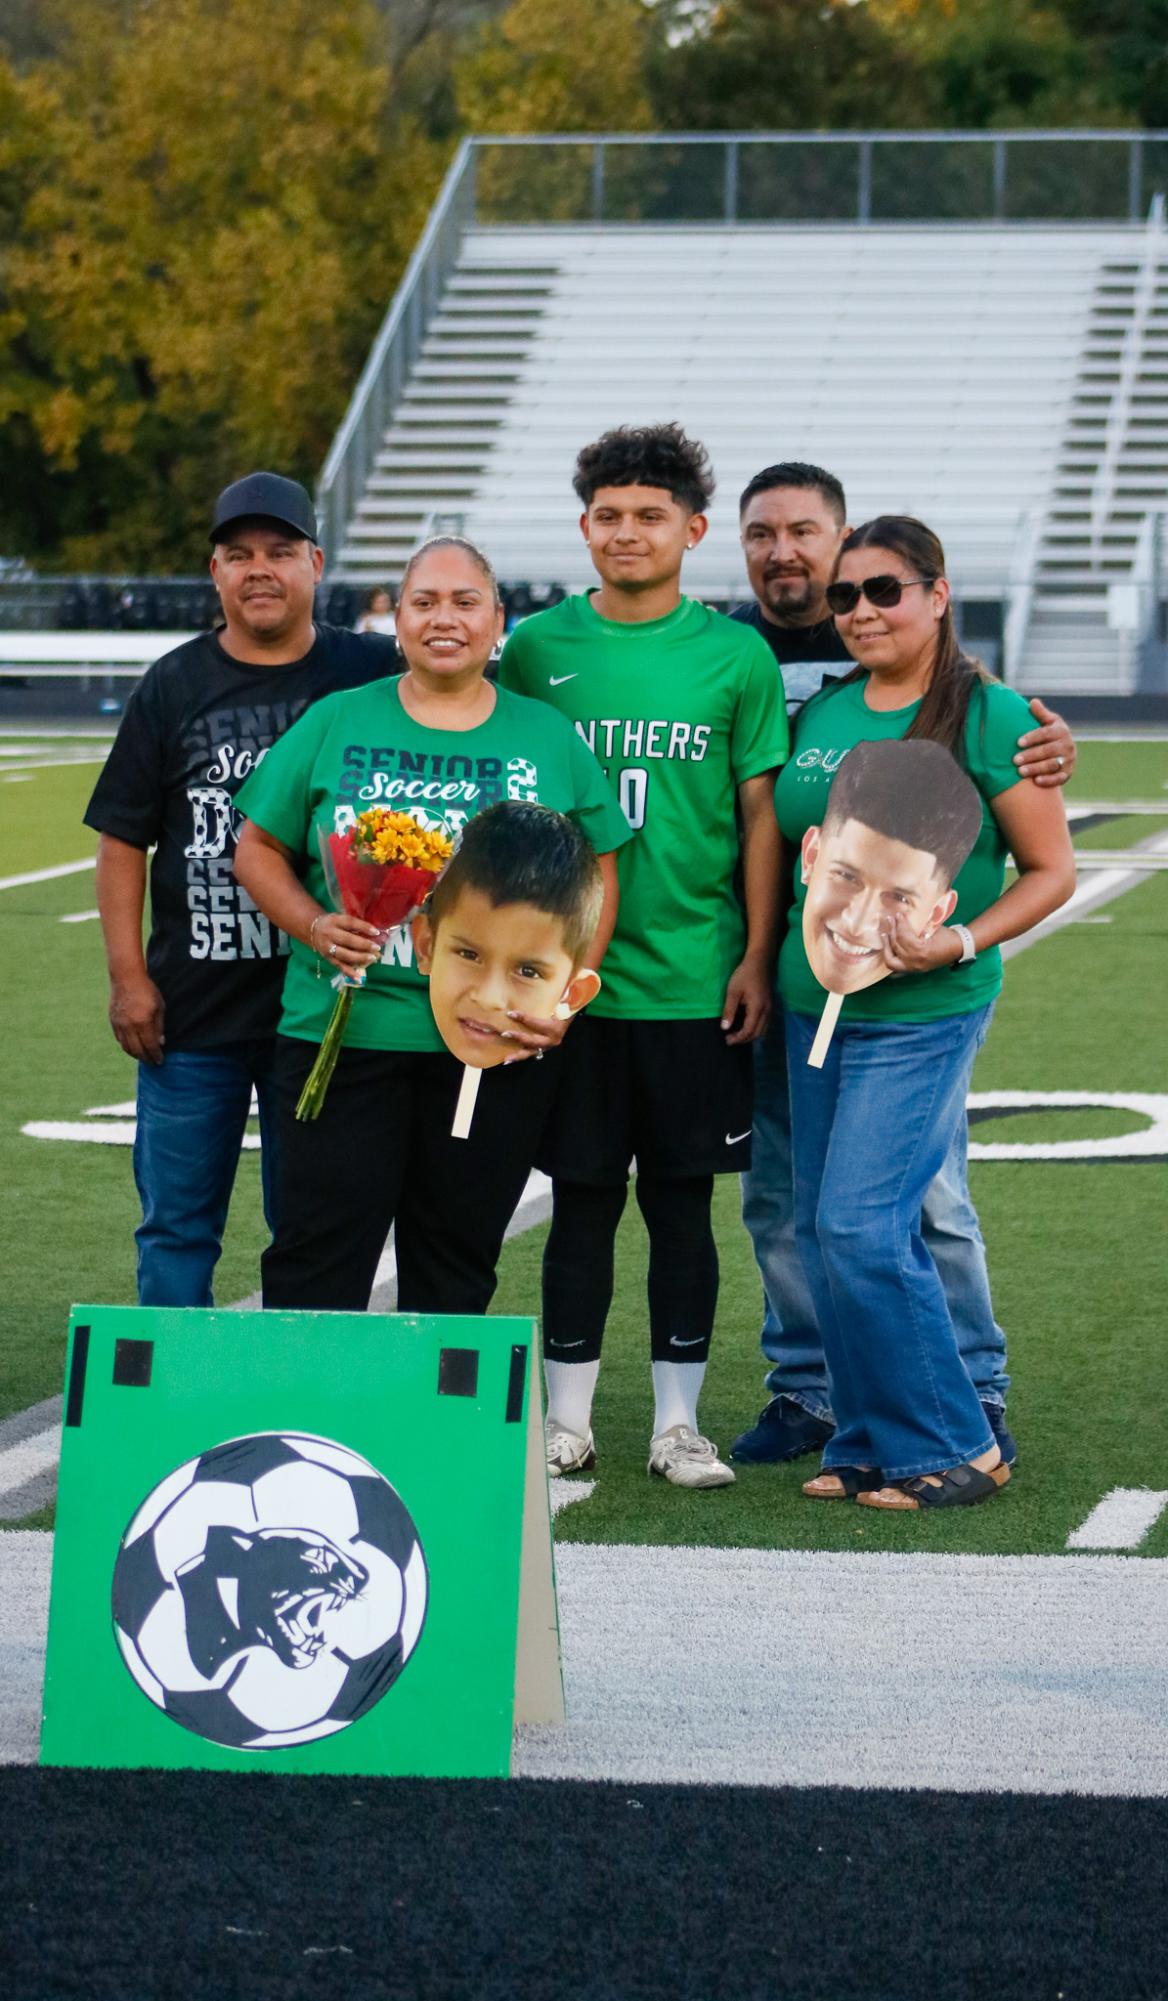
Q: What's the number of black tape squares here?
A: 2